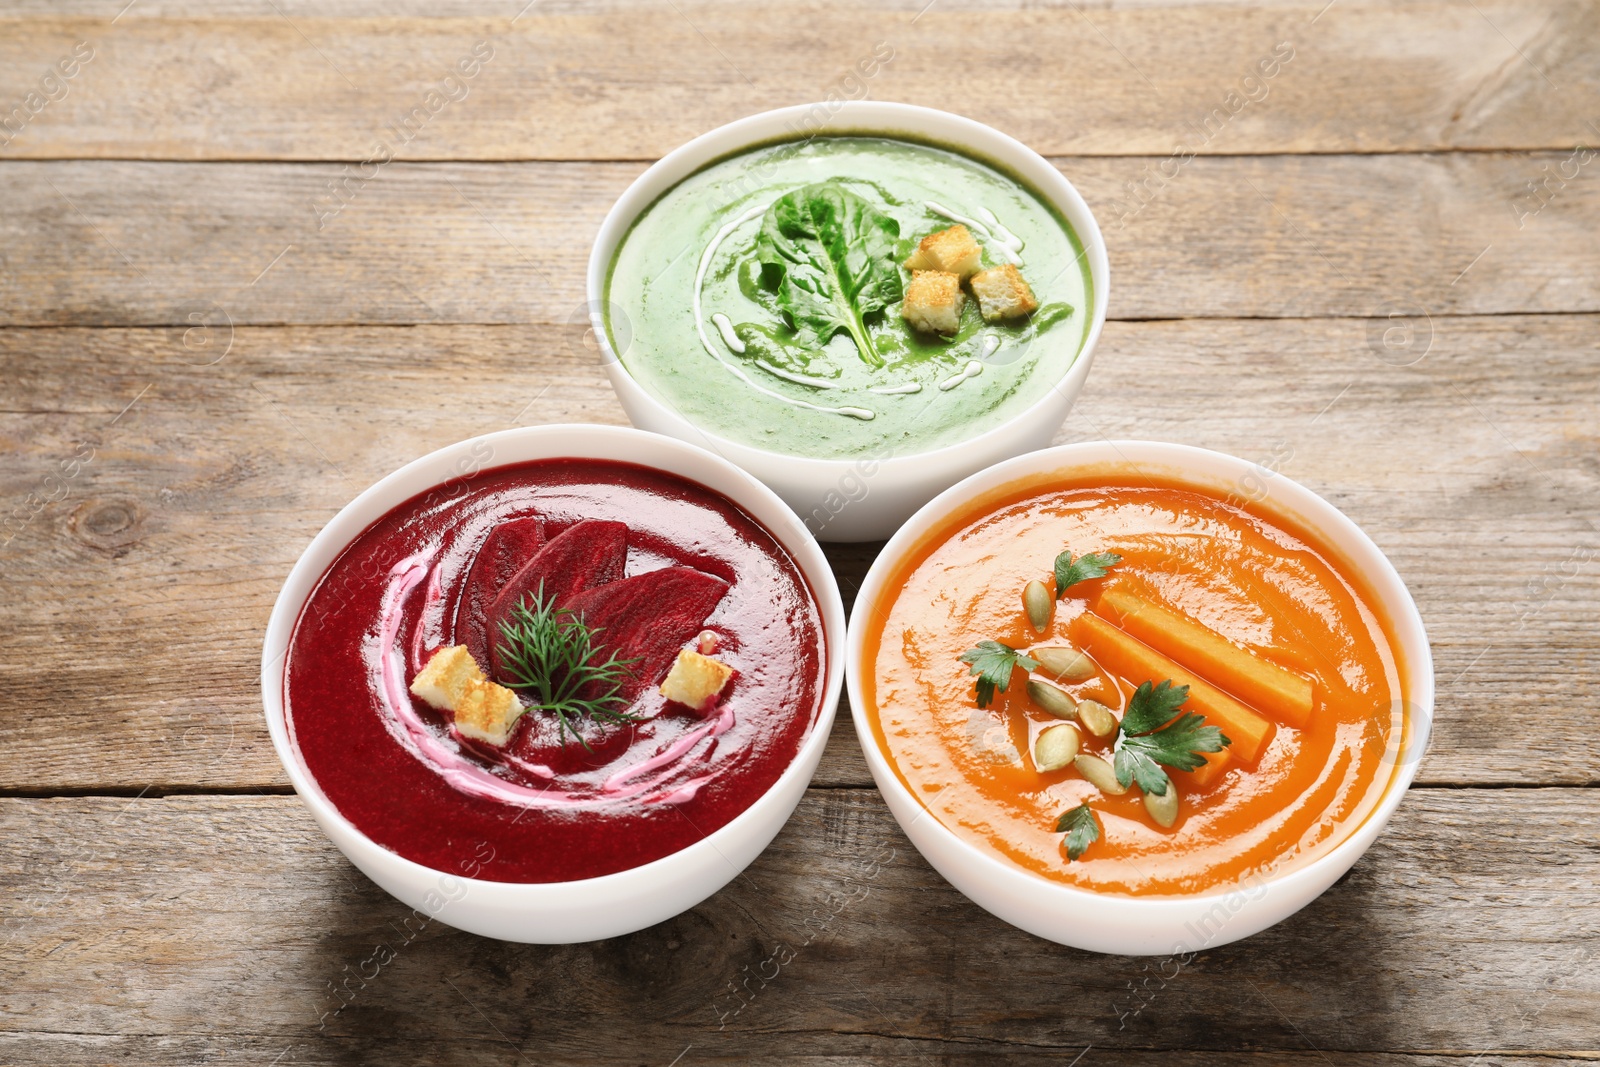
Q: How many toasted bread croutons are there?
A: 6